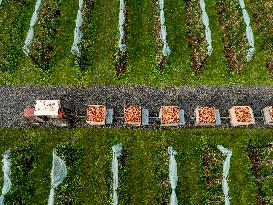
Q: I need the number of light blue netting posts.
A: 11